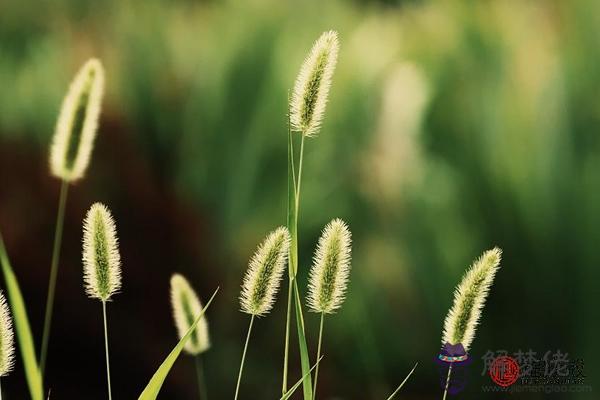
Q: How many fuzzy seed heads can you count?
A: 8